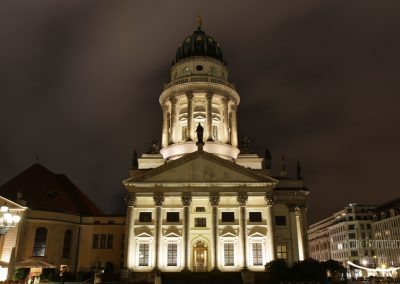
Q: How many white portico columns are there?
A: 6